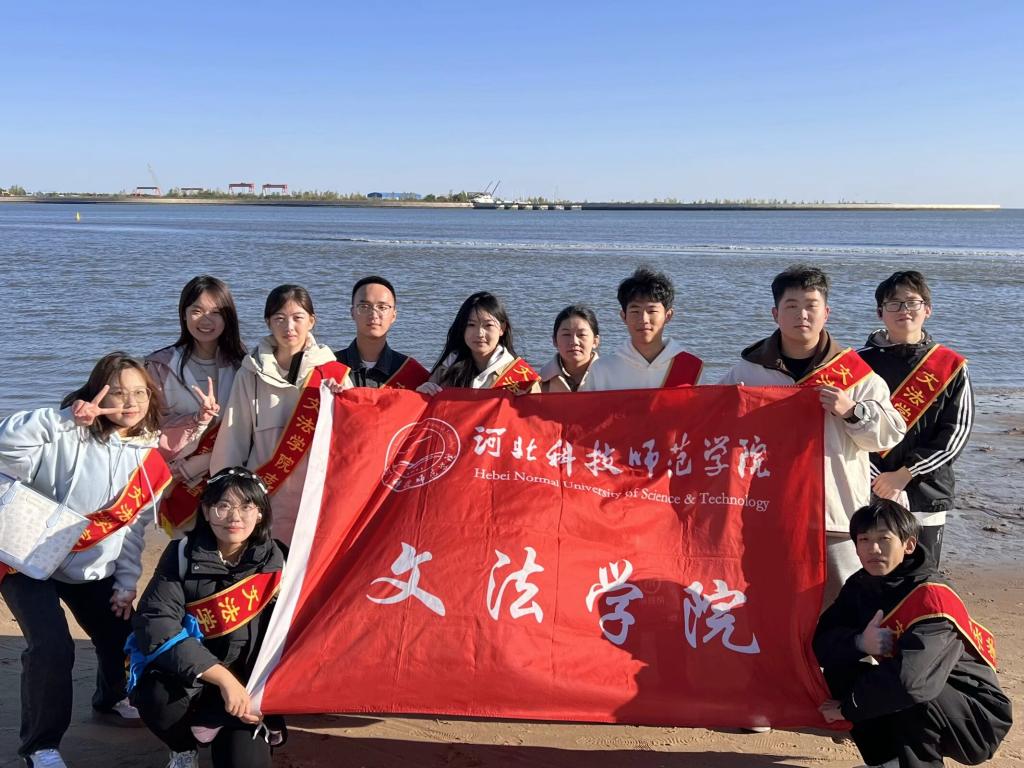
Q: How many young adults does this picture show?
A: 11